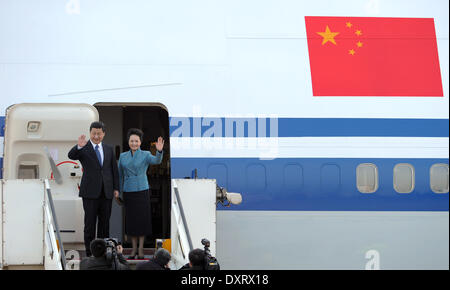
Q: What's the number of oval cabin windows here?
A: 3